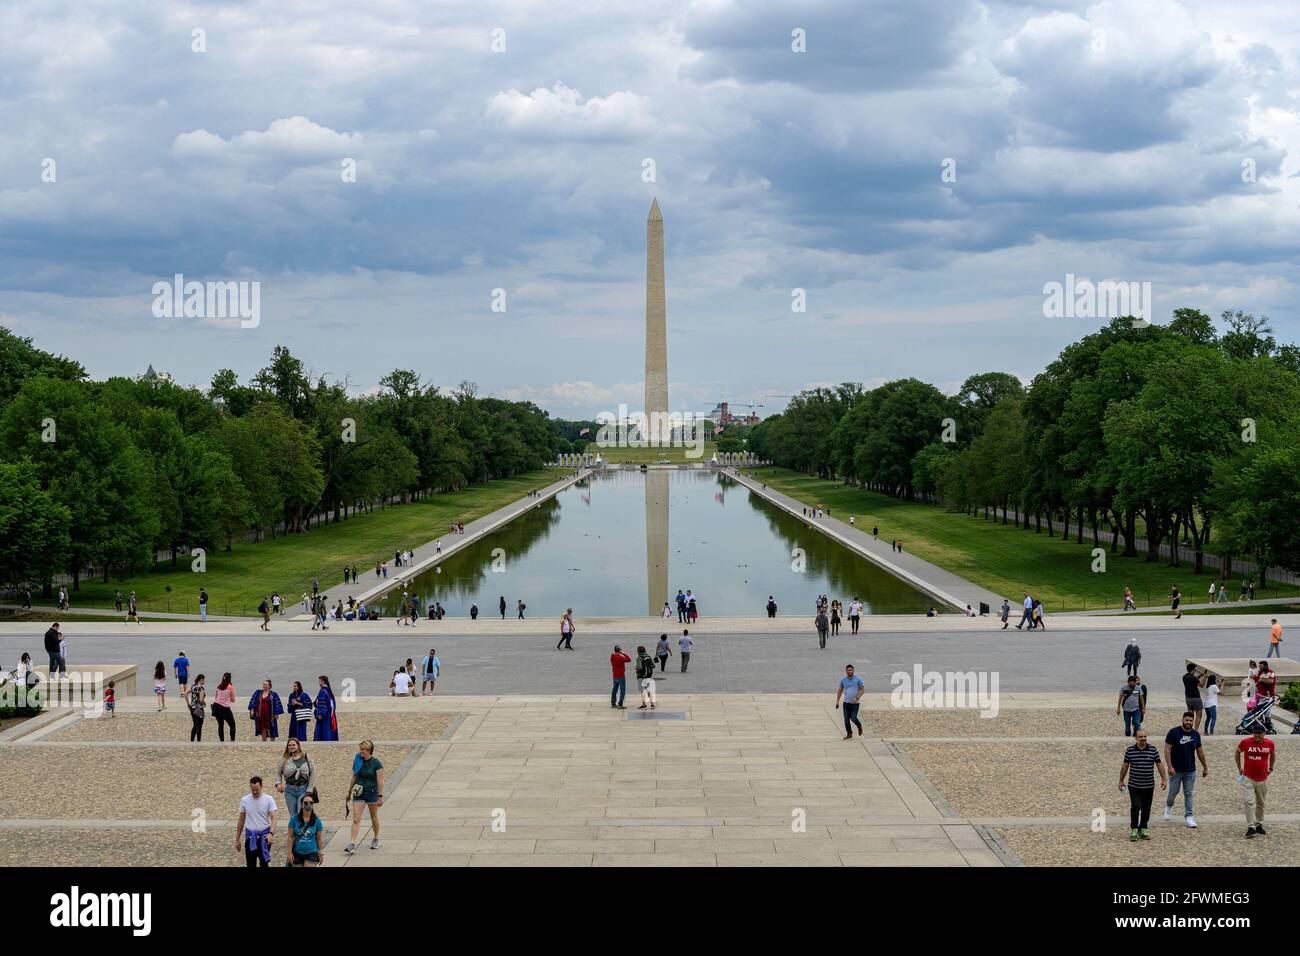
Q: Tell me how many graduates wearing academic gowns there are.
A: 3